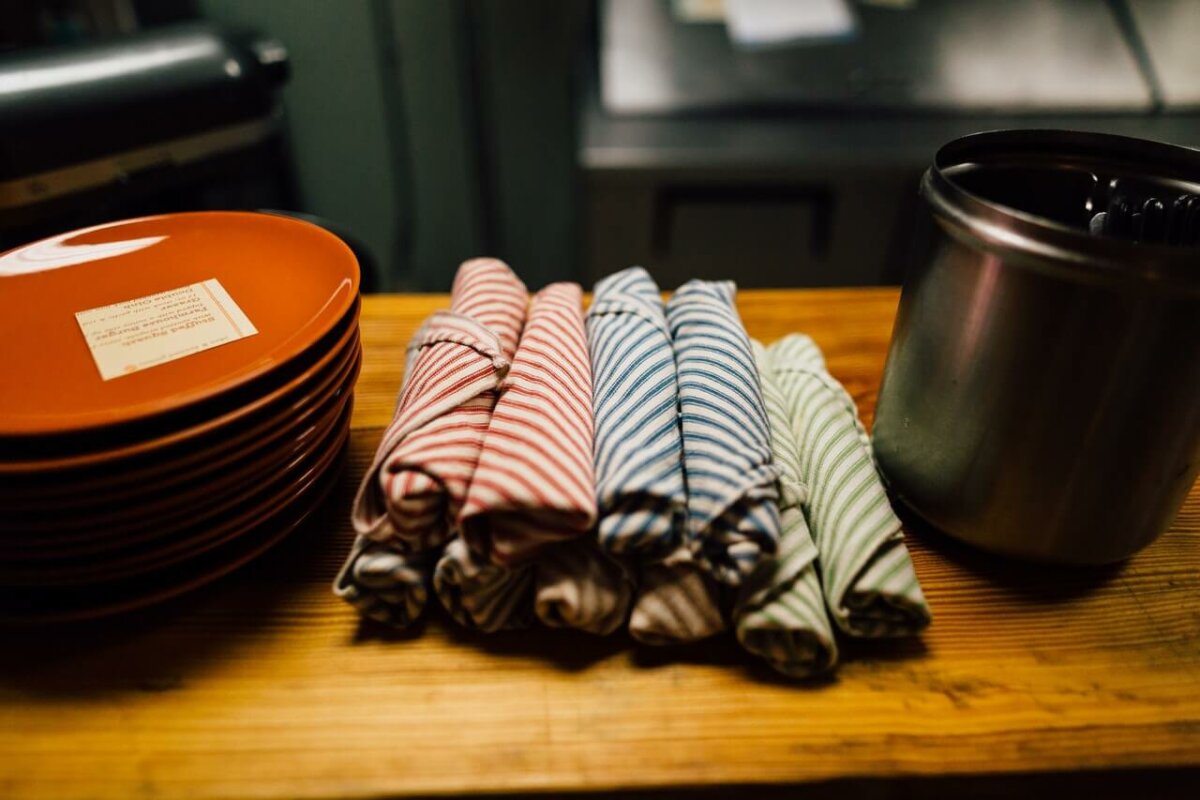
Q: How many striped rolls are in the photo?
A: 10